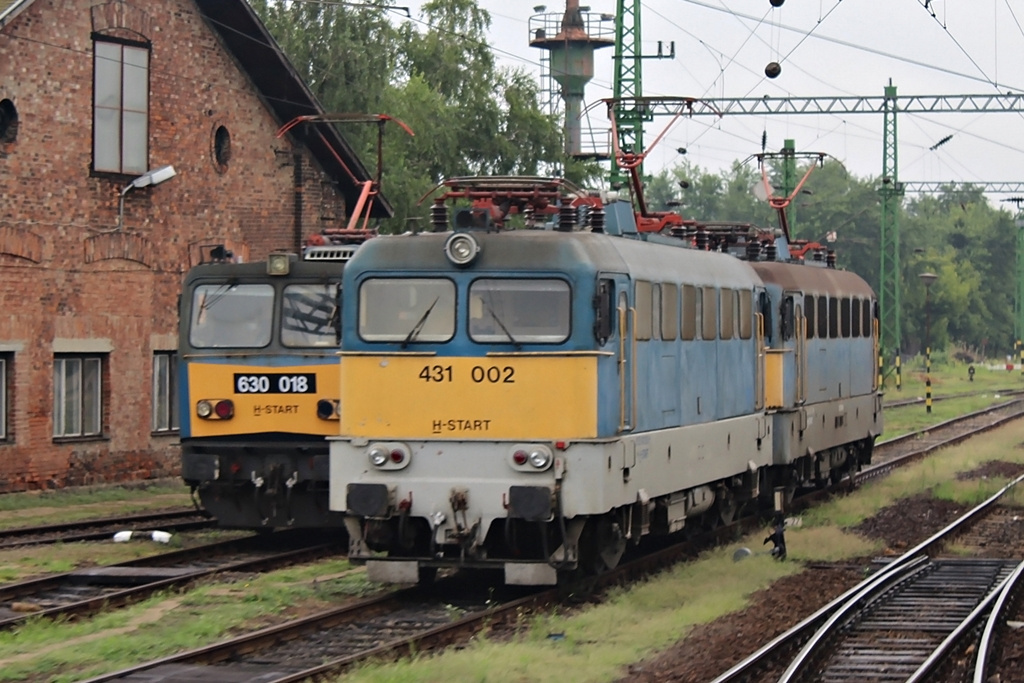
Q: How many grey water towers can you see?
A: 1